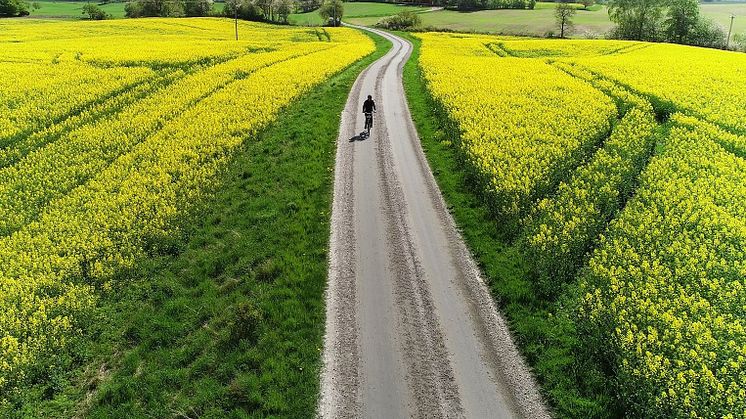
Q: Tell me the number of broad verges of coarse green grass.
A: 2